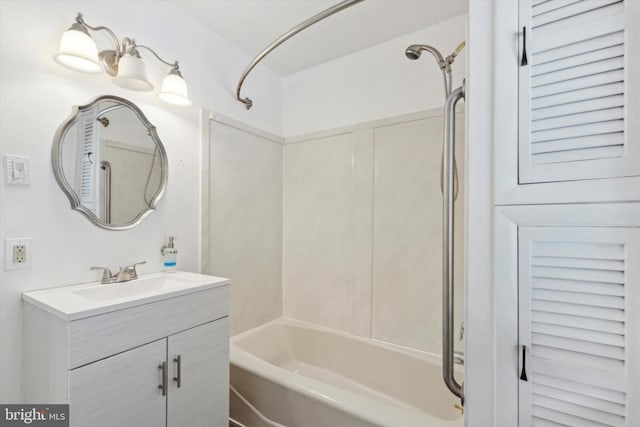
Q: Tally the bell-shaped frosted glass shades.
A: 3